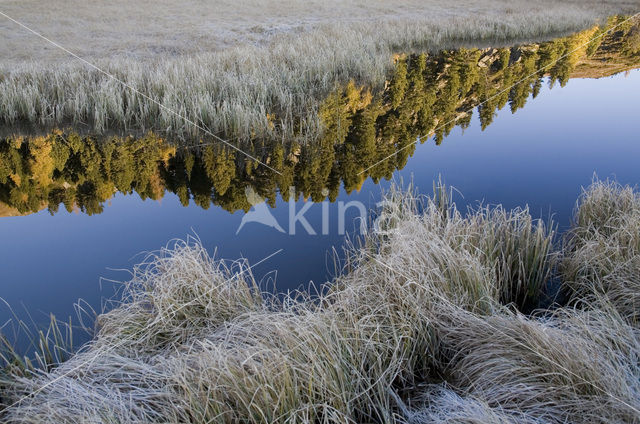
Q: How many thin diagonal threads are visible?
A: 4